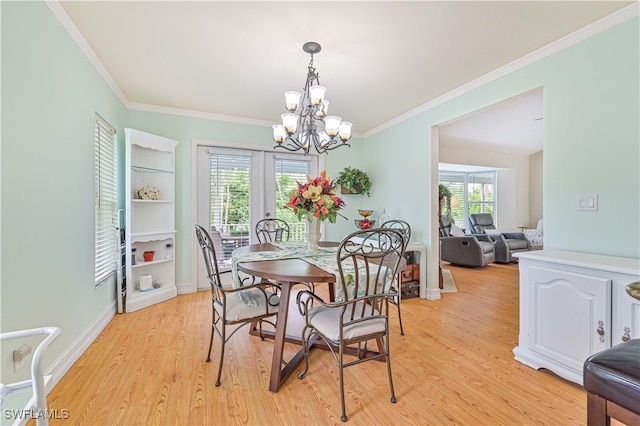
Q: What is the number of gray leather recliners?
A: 2